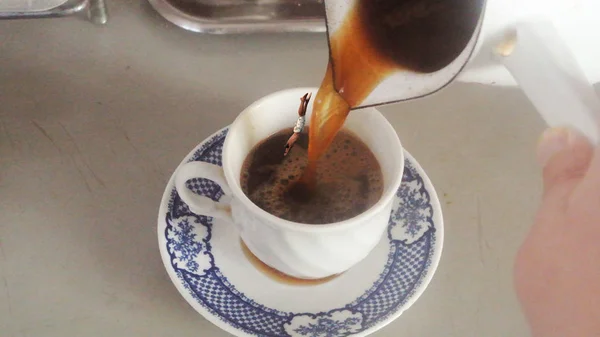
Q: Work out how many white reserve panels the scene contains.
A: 3